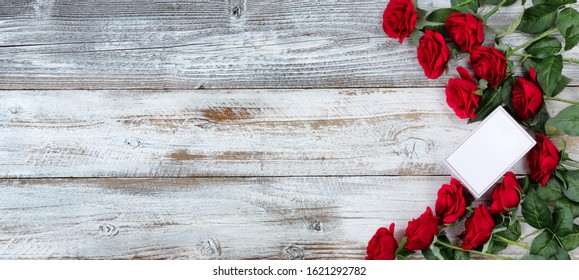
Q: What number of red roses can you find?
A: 12